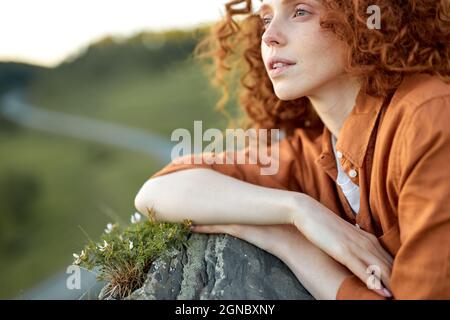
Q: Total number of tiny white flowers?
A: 5